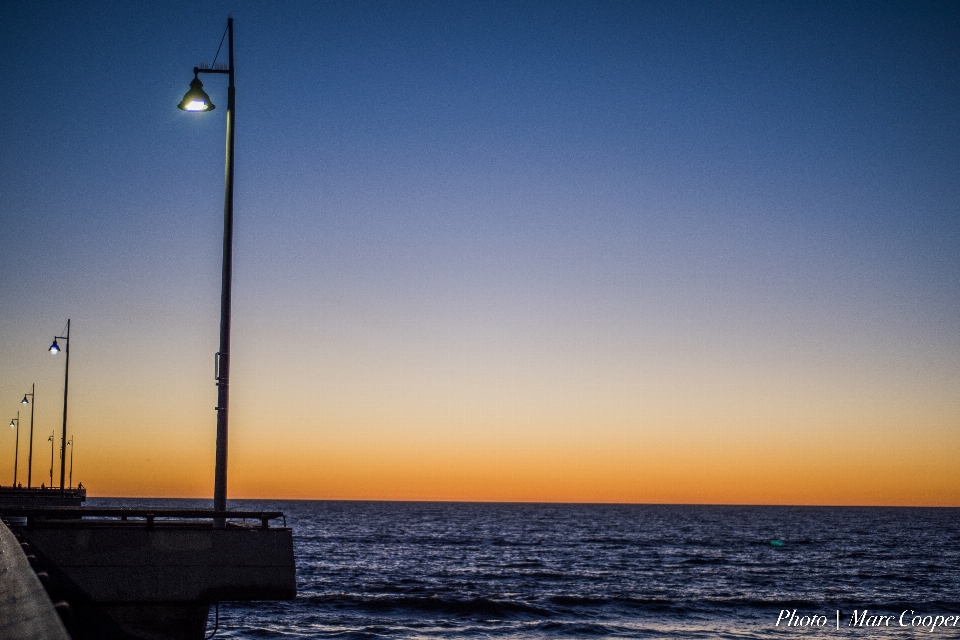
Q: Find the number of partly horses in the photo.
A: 0